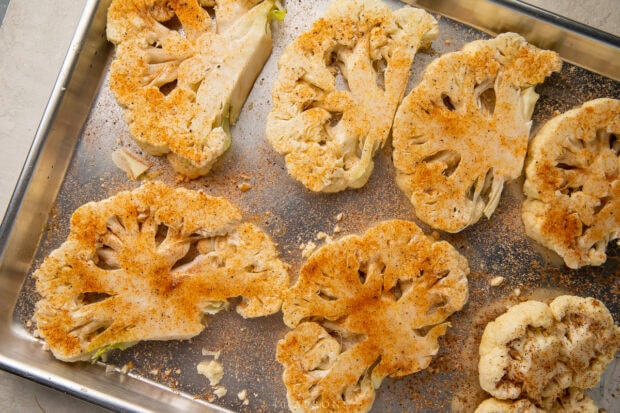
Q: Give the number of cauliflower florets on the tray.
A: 7